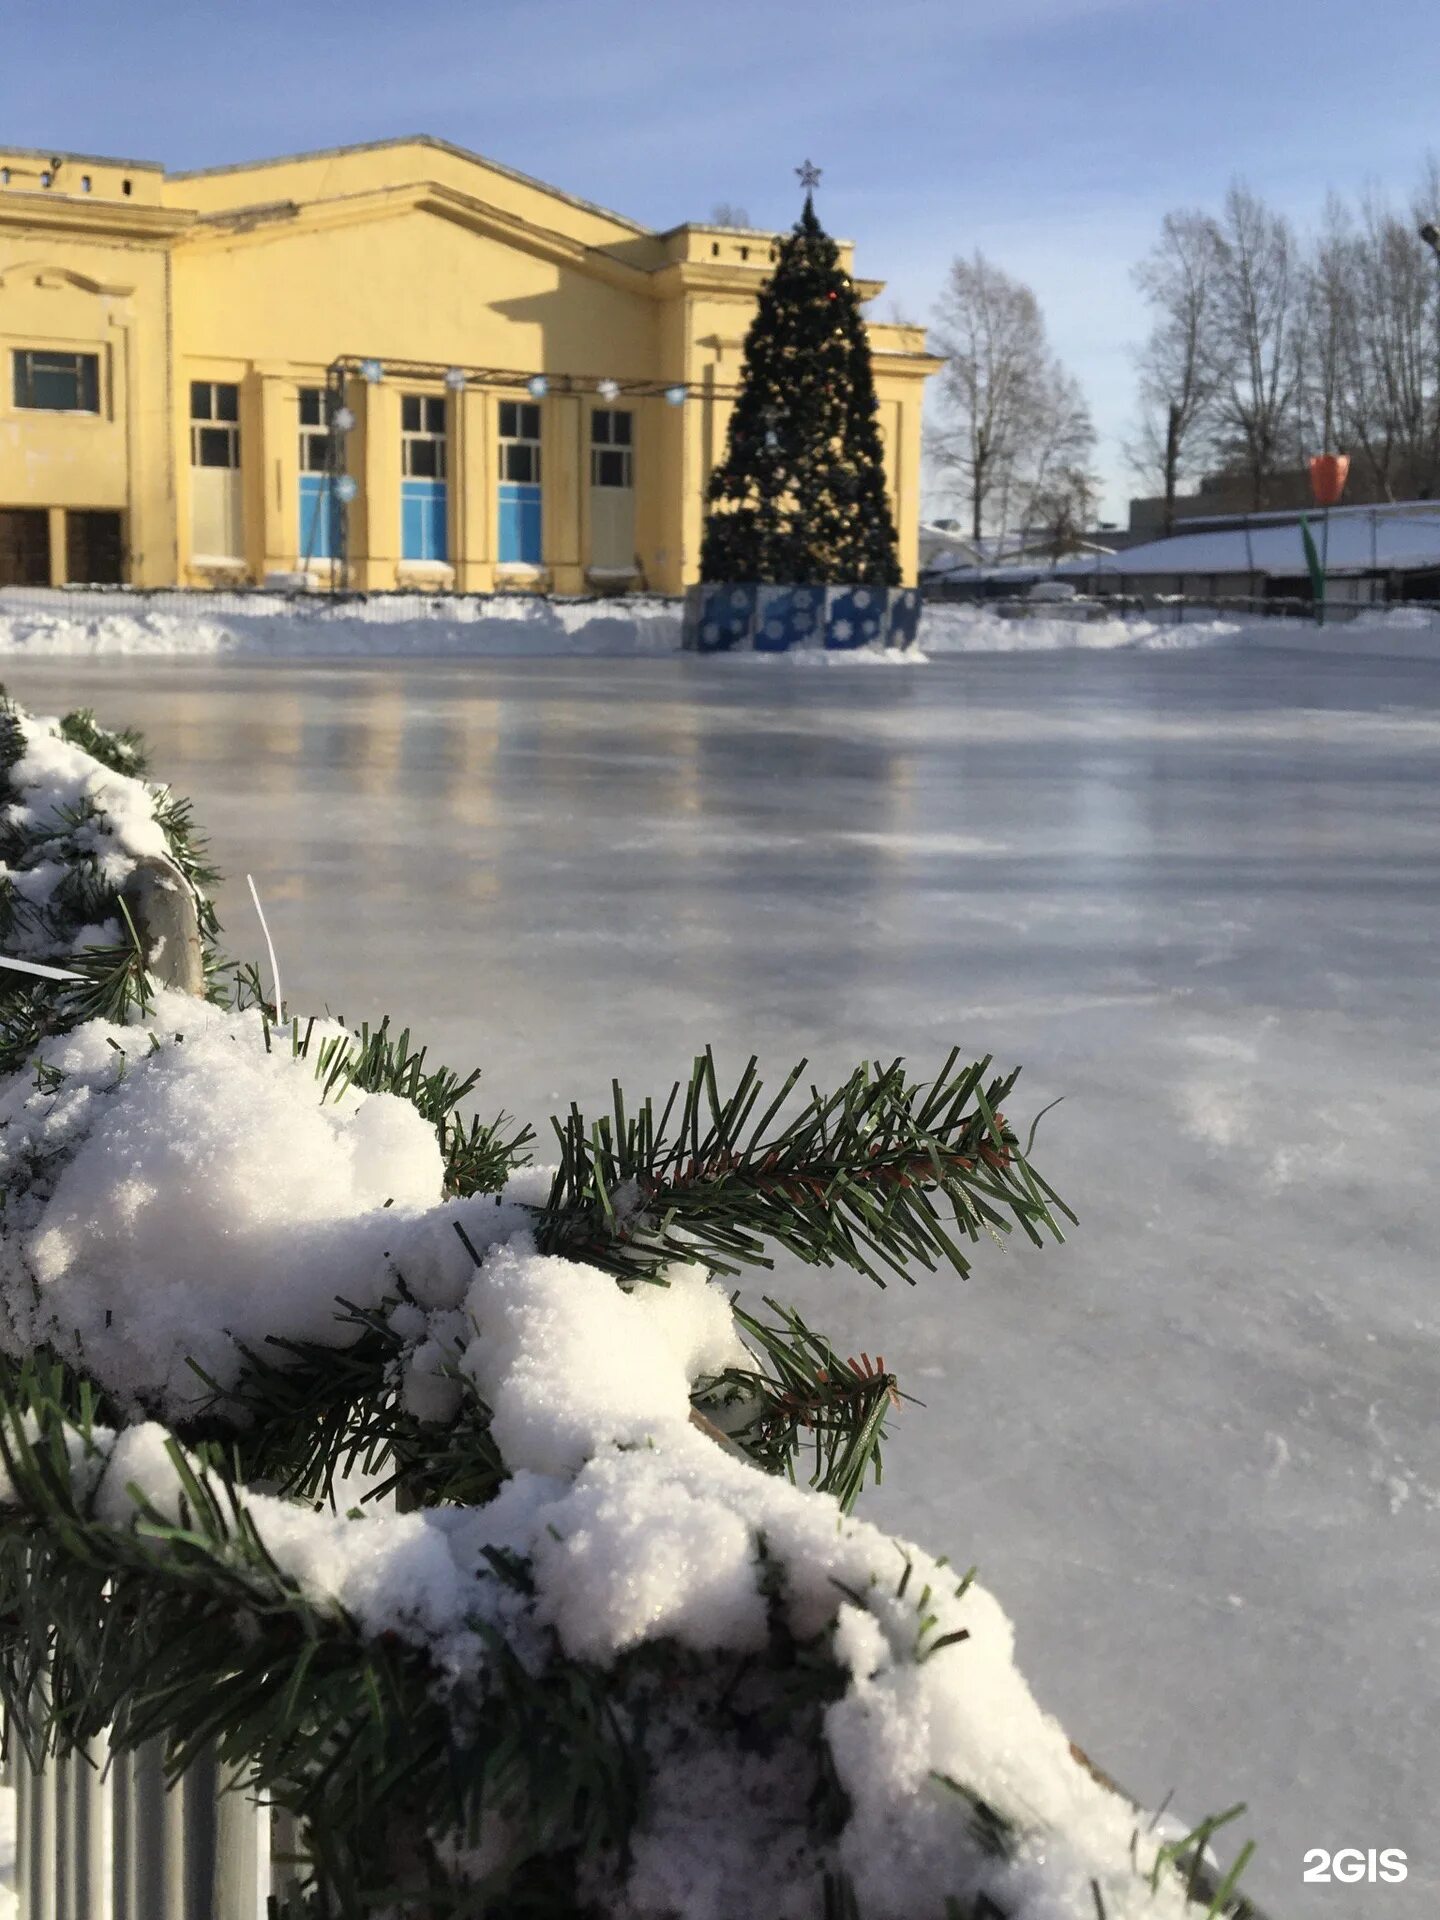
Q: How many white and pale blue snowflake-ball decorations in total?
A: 7